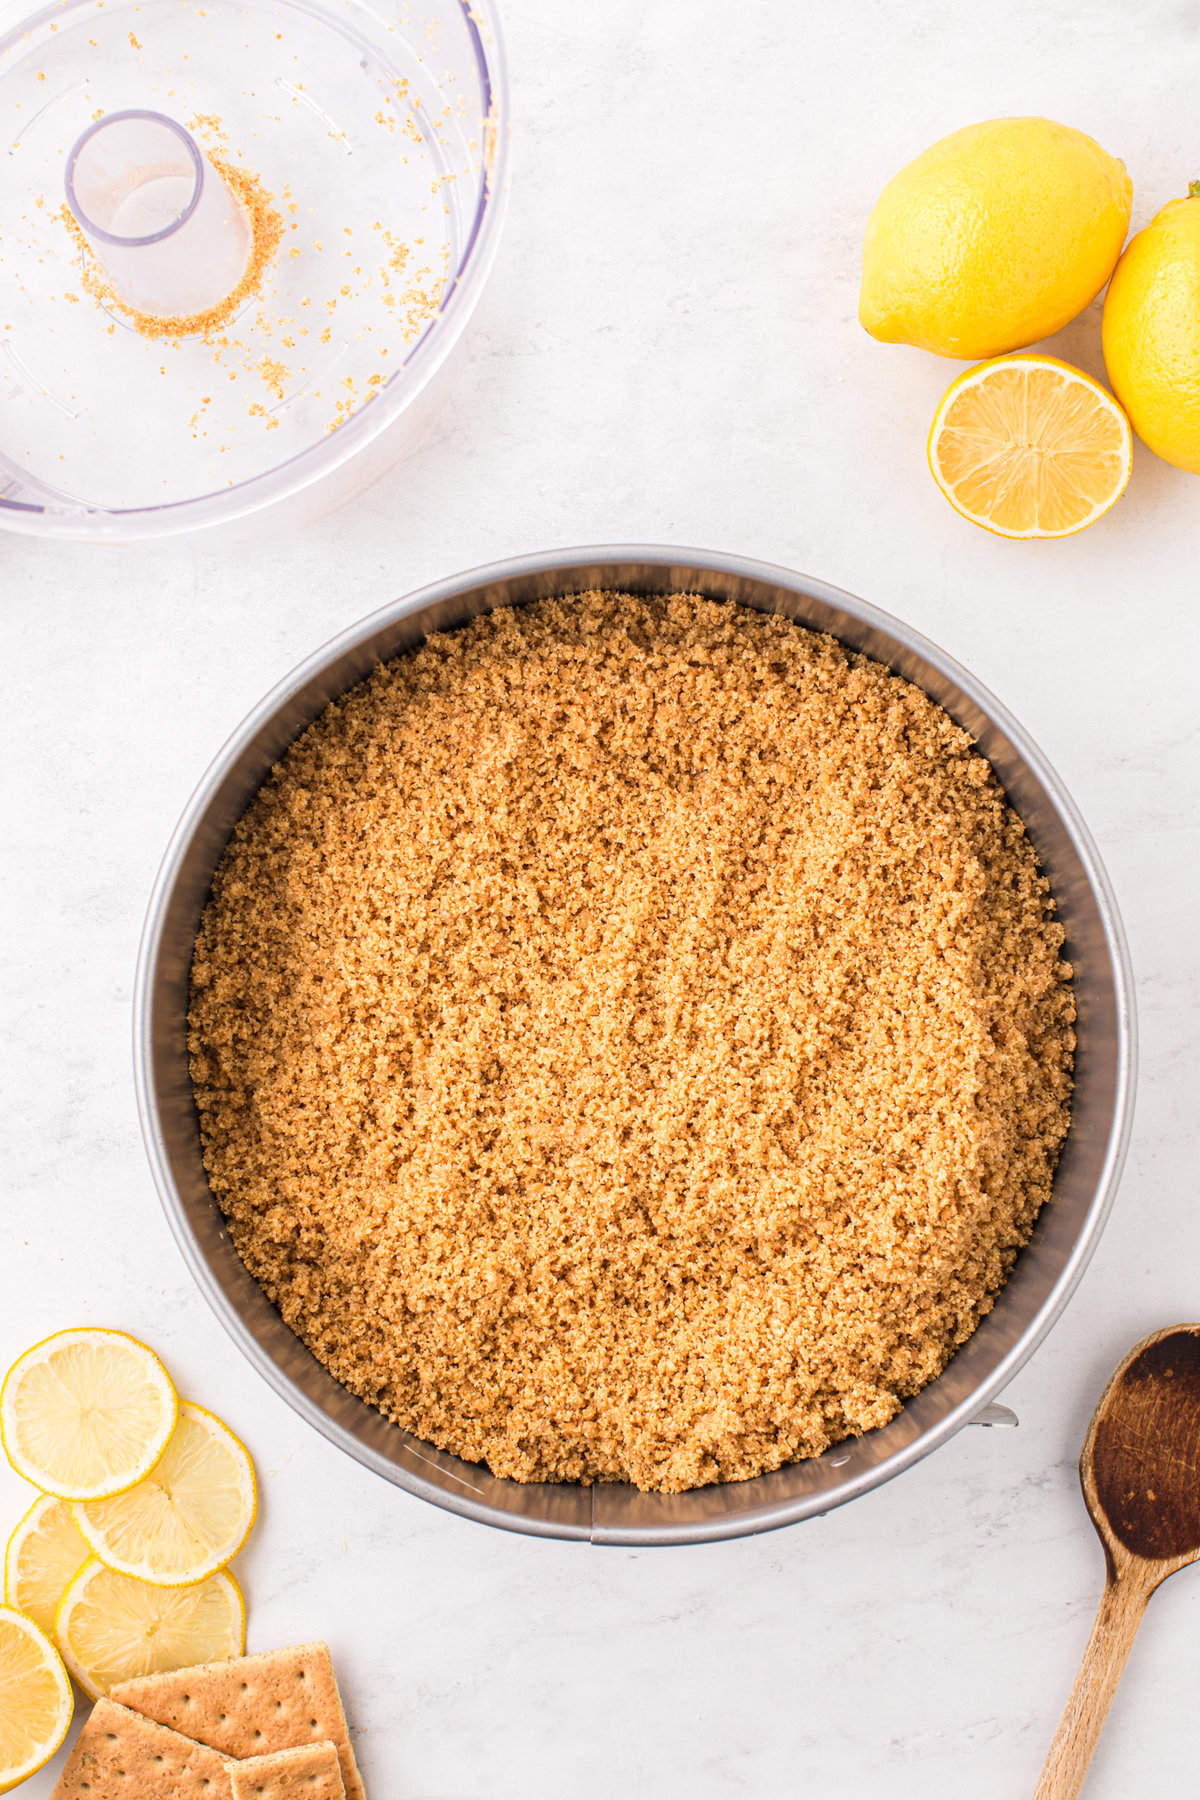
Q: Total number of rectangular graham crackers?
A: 3